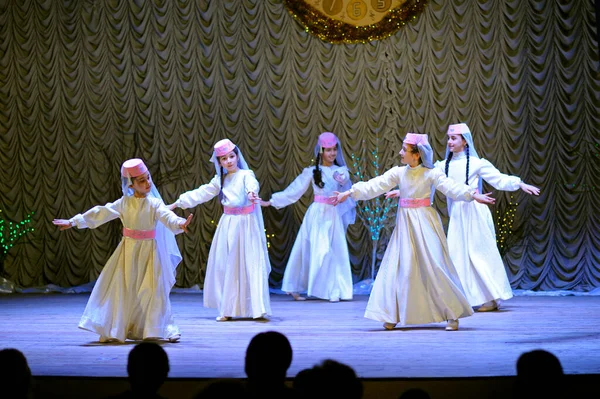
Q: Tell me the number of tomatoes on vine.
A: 0